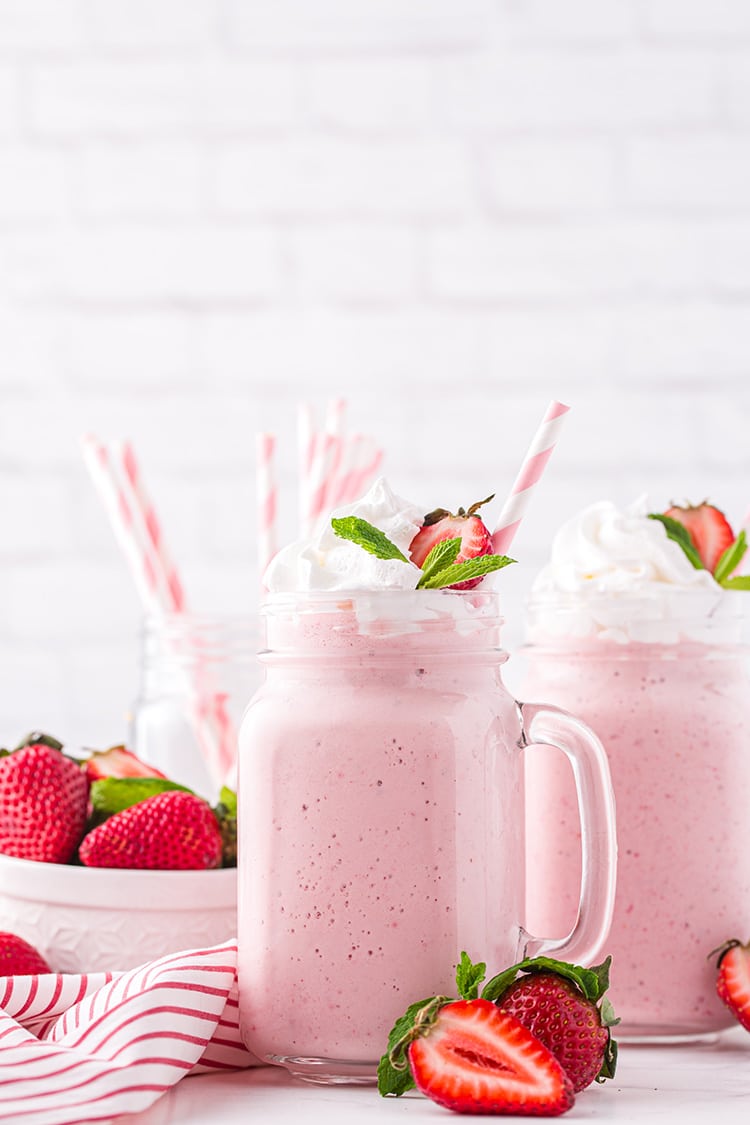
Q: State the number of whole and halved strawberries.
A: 9